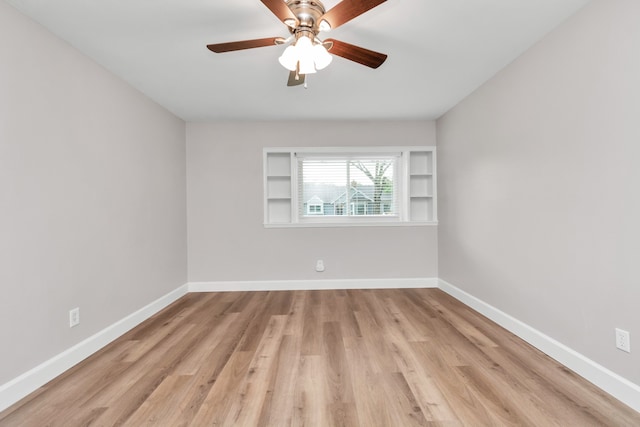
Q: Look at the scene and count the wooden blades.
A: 5